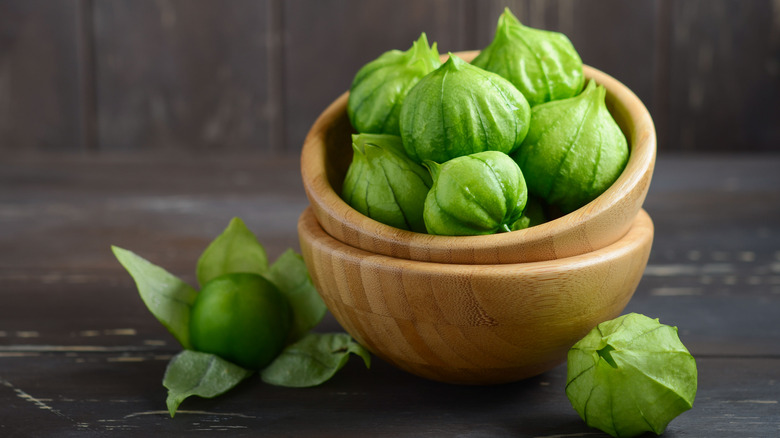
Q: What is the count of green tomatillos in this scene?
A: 8